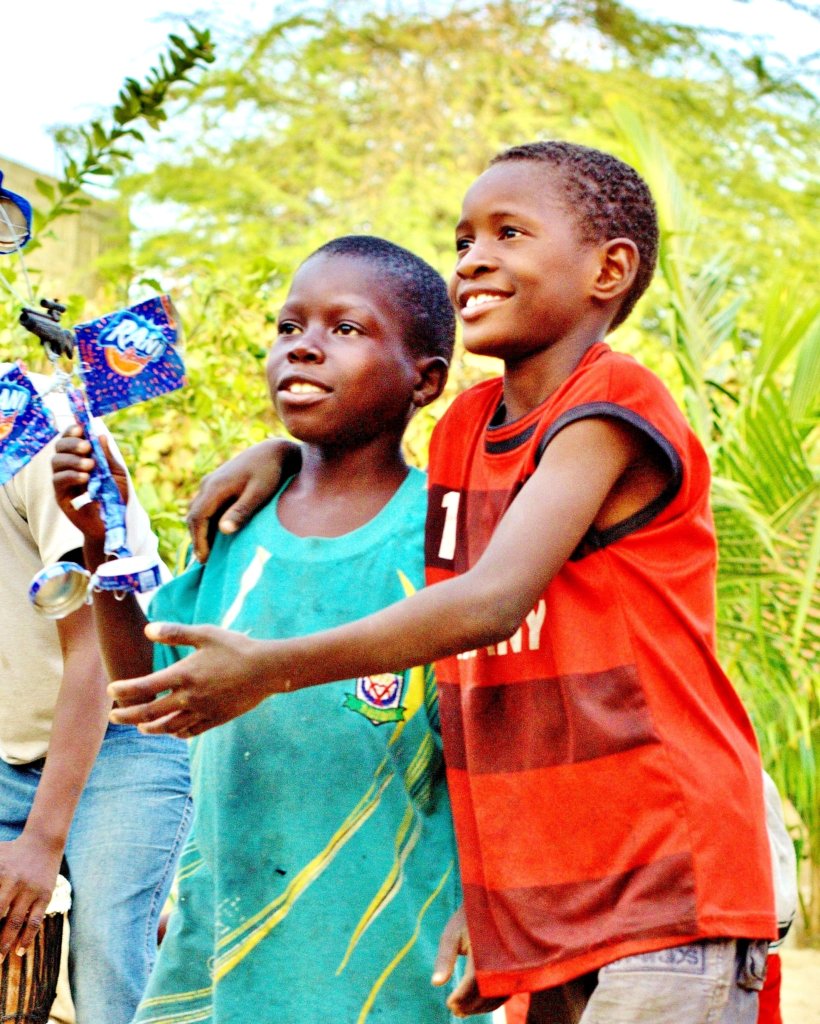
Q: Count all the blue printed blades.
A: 2